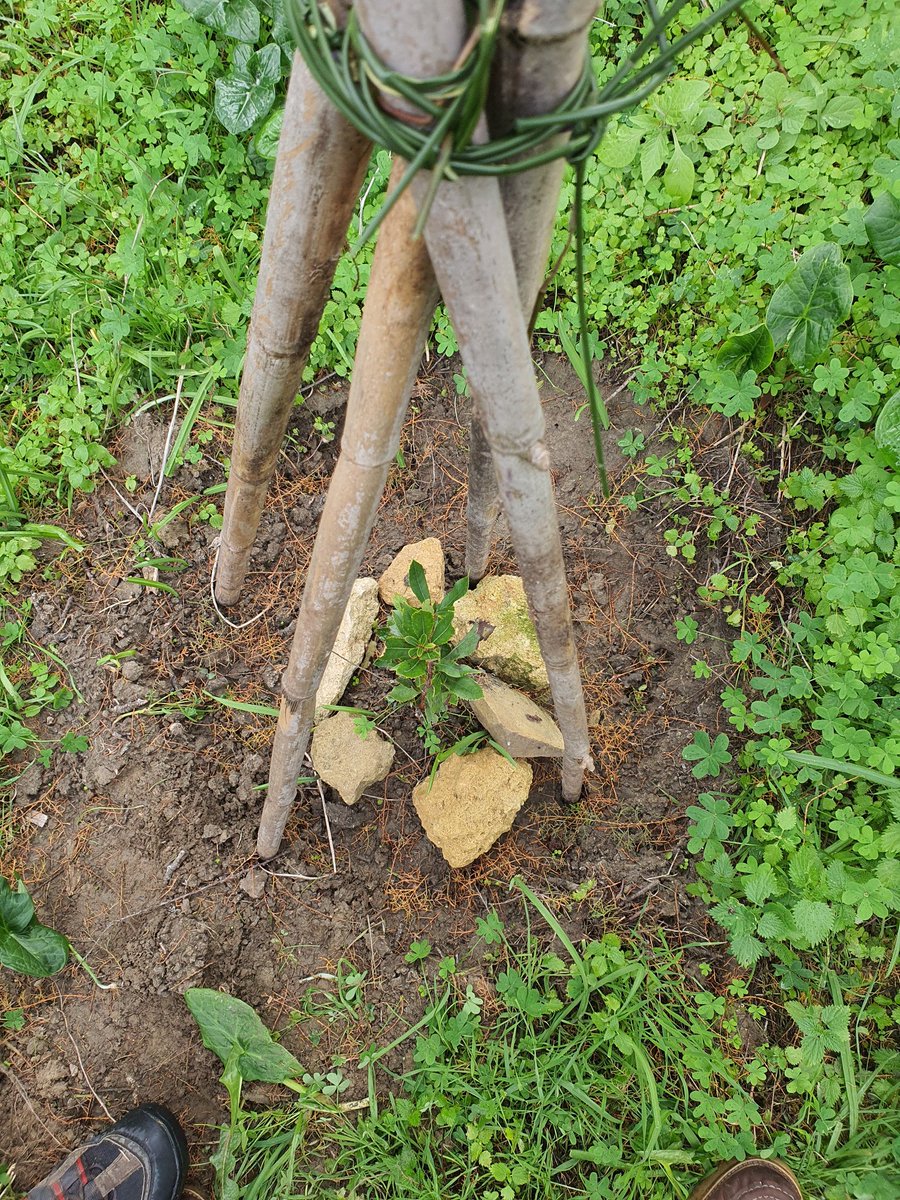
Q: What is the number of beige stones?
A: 6